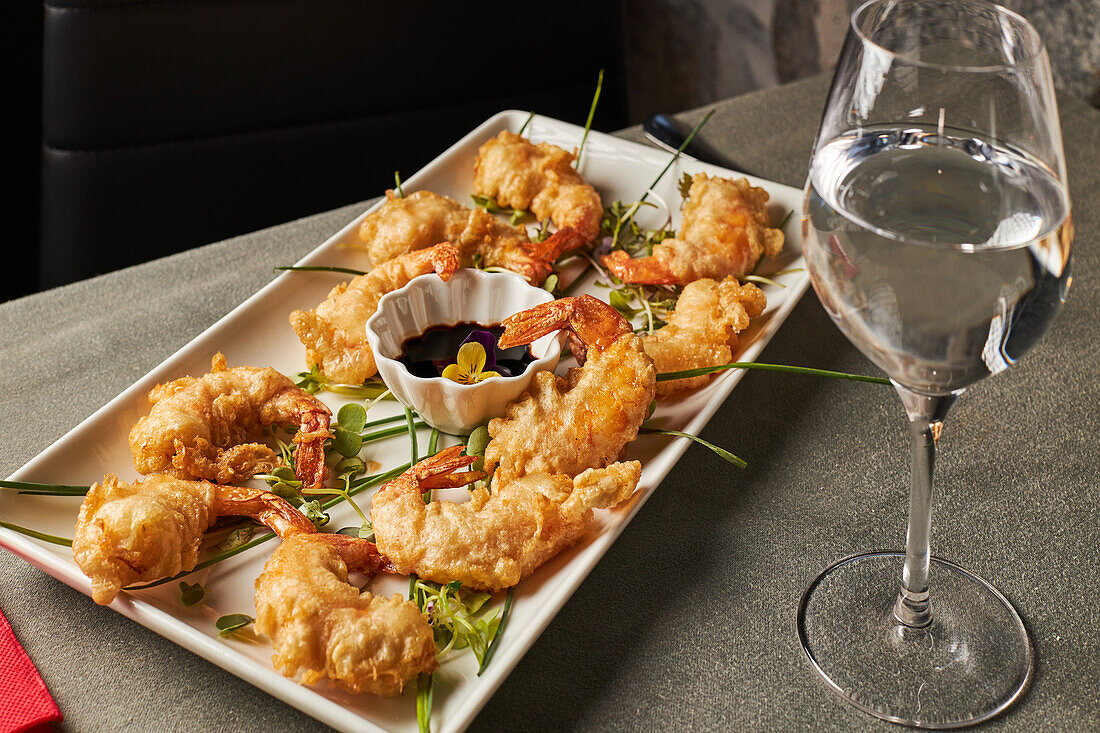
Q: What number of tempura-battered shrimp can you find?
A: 10